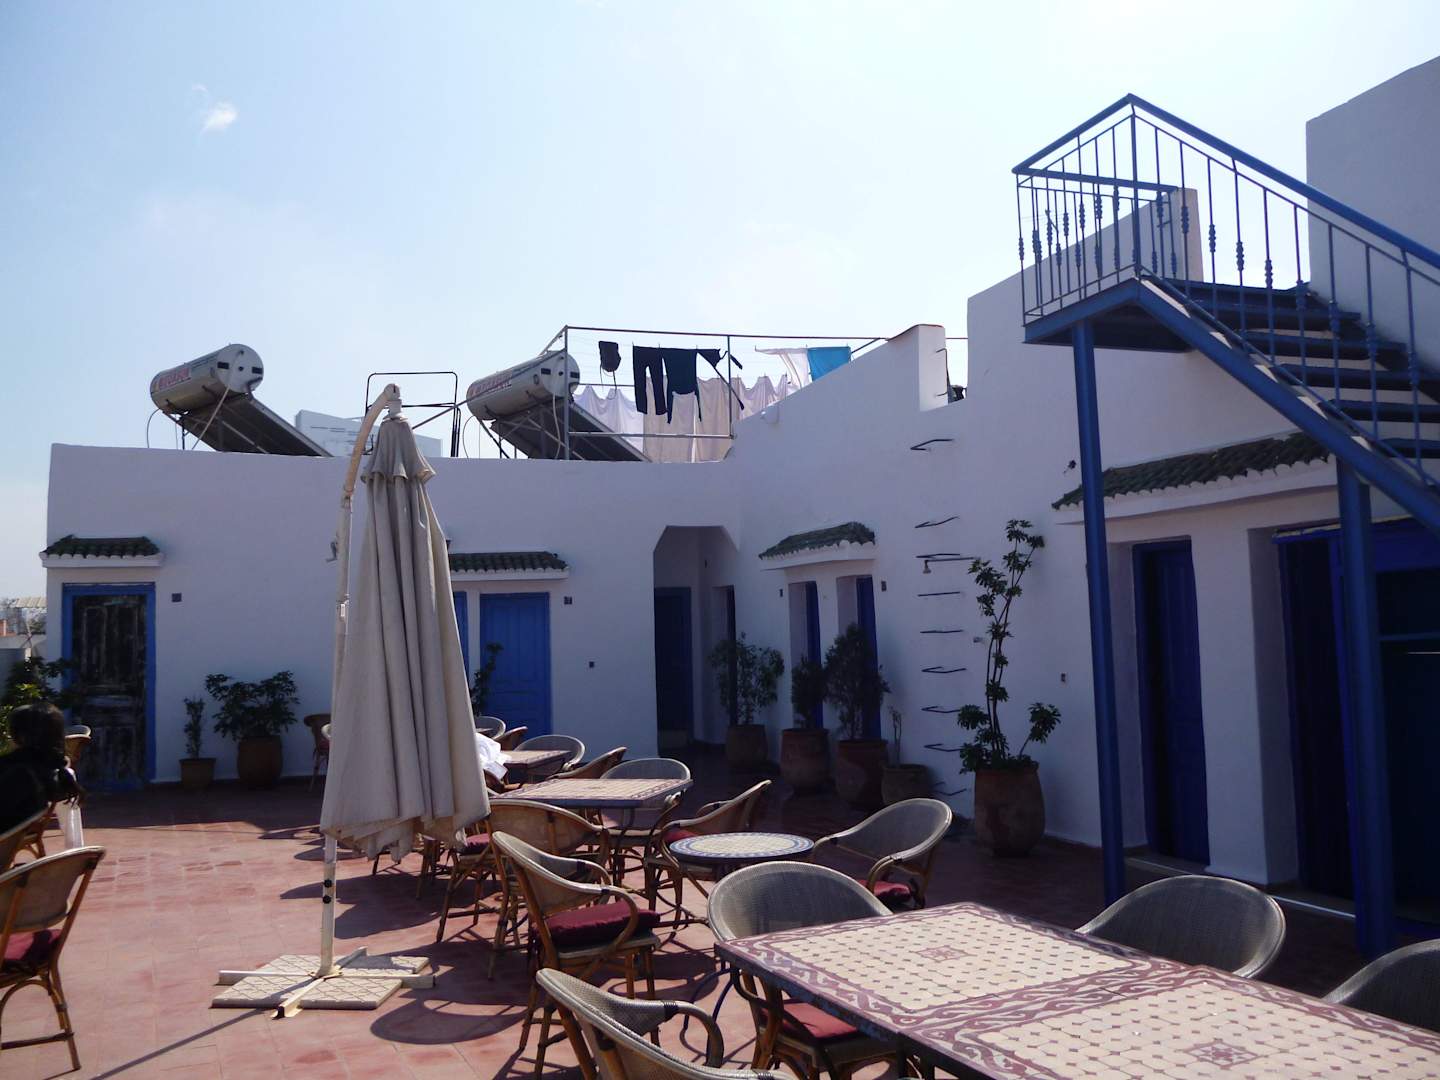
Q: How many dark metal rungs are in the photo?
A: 9